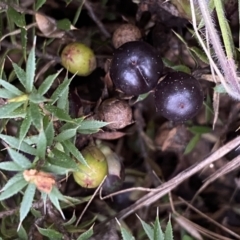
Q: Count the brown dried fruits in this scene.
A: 2